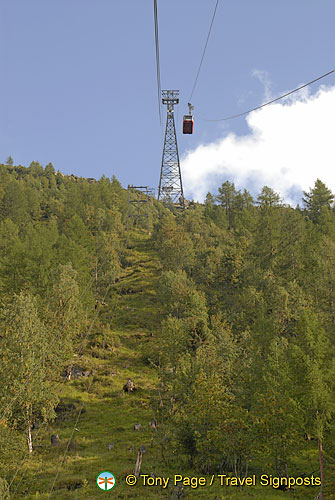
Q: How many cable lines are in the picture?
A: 3